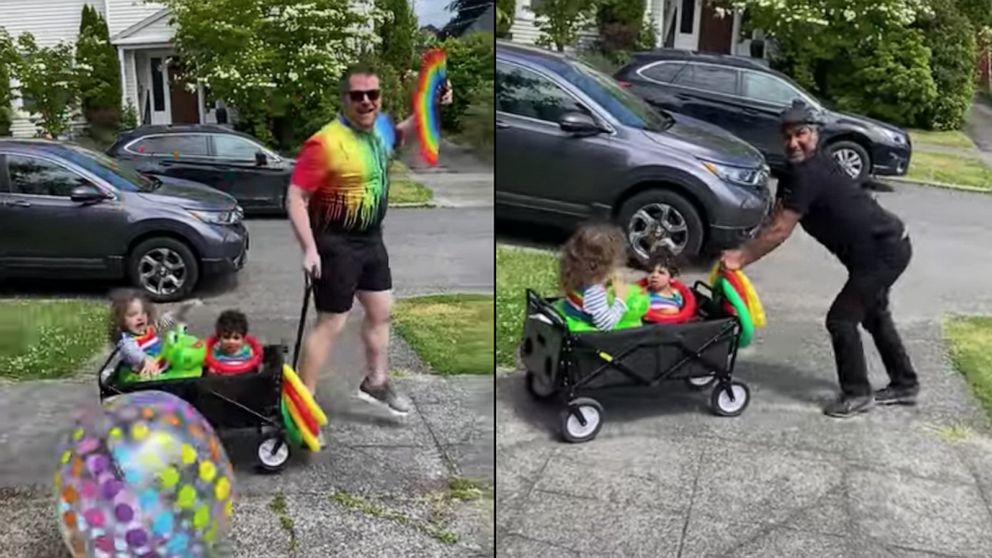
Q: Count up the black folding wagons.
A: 2